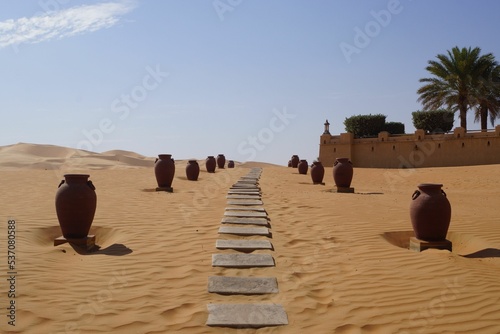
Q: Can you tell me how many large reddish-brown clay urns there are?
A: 12